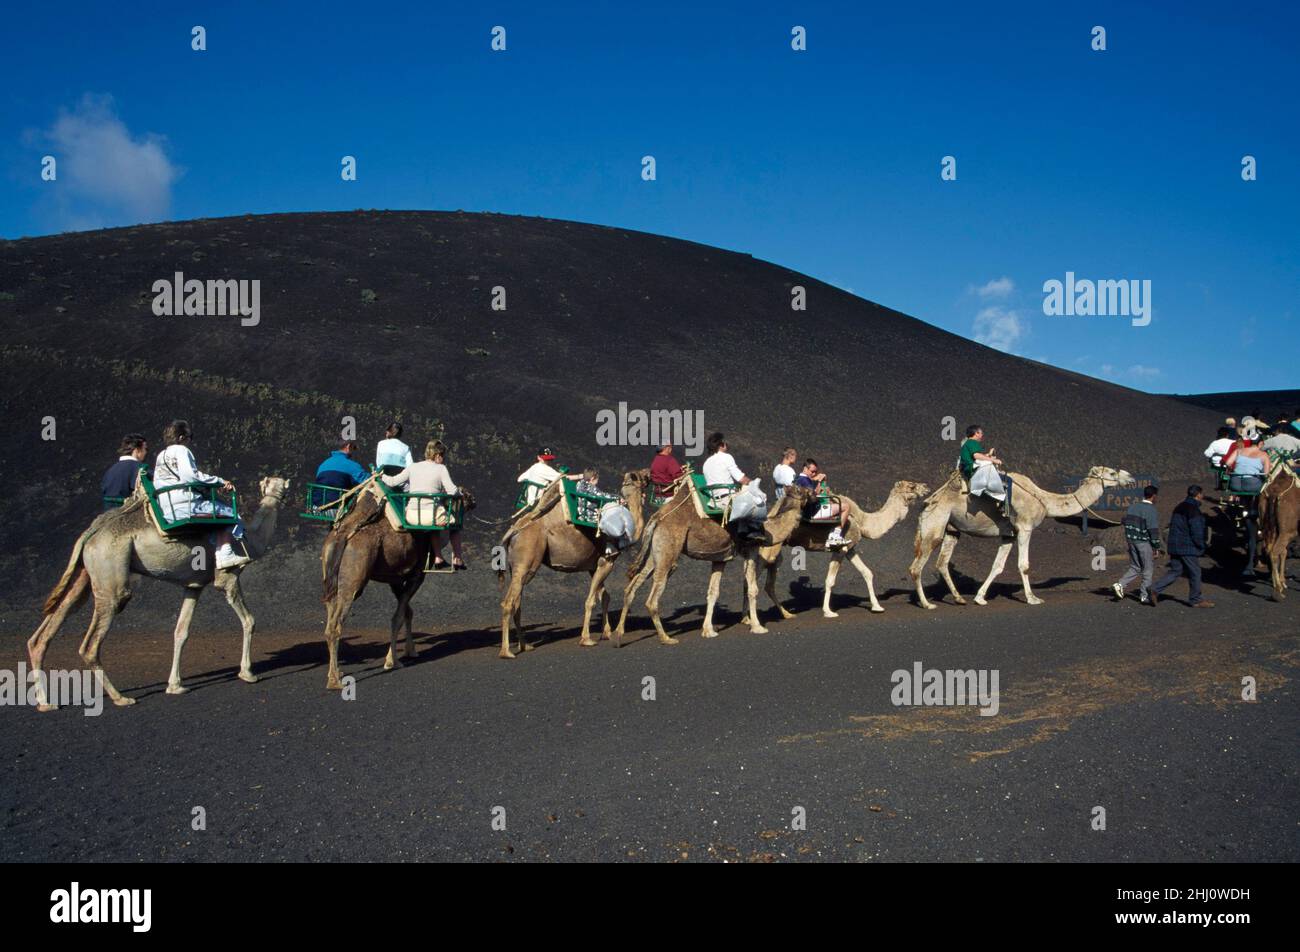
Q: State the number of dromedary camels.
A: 7